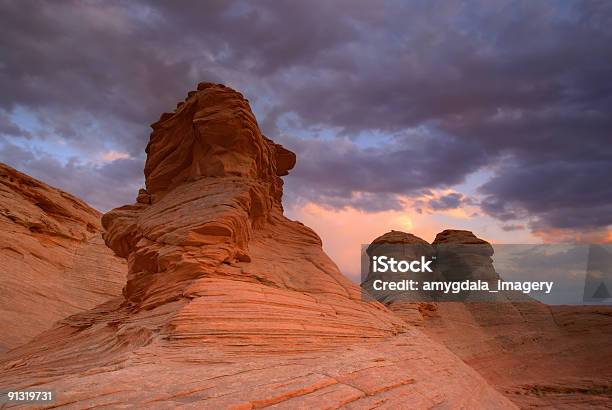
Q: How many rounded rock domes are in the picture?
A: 2